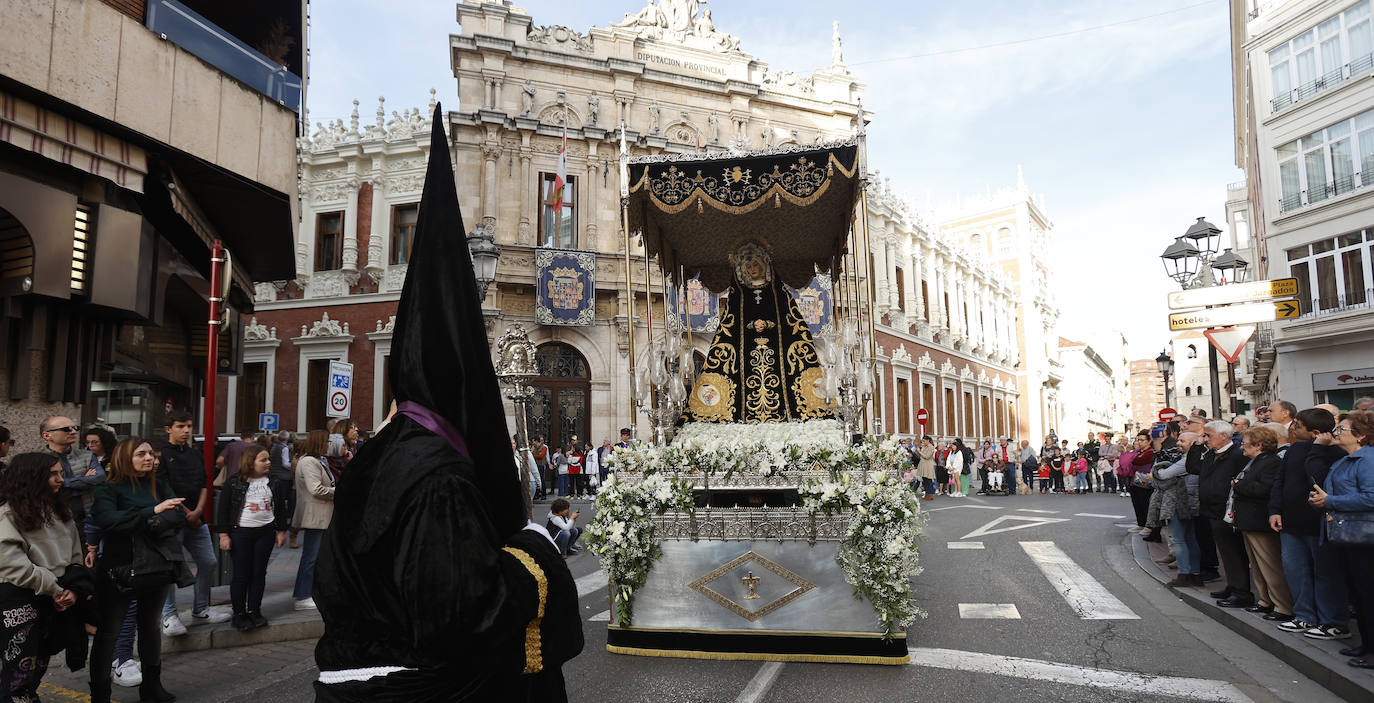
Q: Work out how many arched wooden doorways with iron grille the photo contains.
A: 1